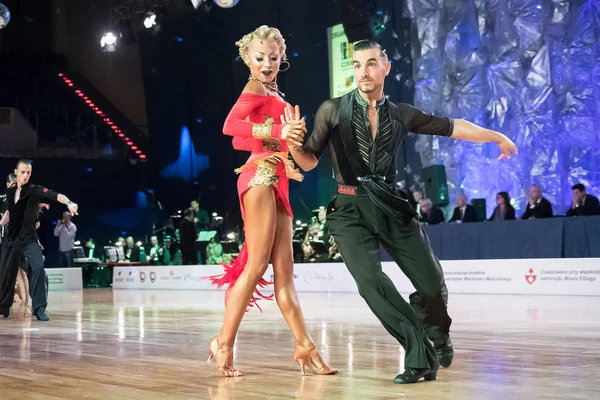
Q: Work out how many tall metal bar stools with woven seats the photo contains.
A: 0